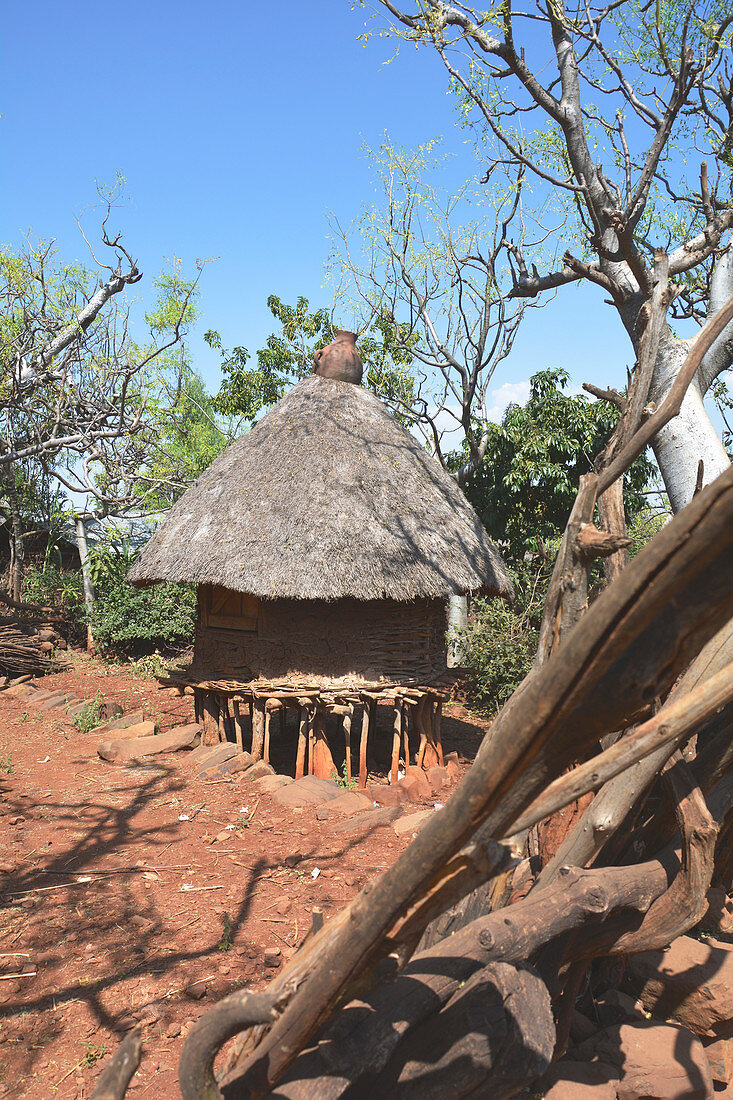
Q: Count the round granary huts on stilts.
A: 1